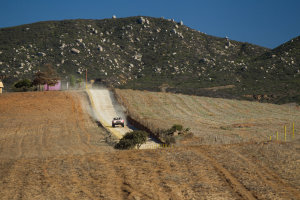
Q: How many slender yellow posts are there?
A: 4